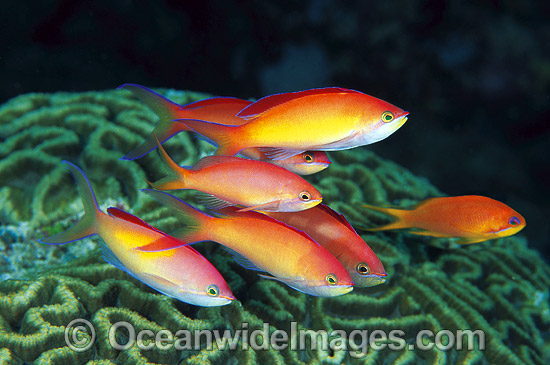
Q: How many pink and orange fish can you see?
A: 7